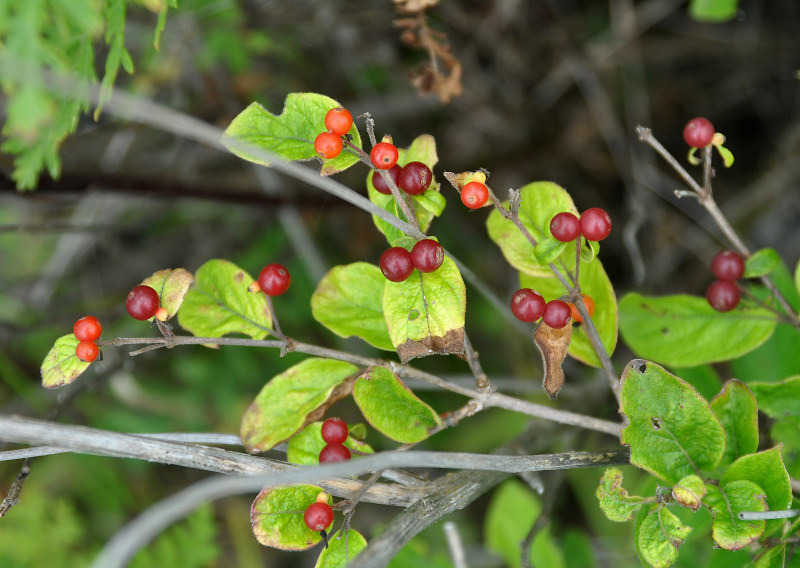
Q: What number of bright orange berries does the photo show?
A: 7